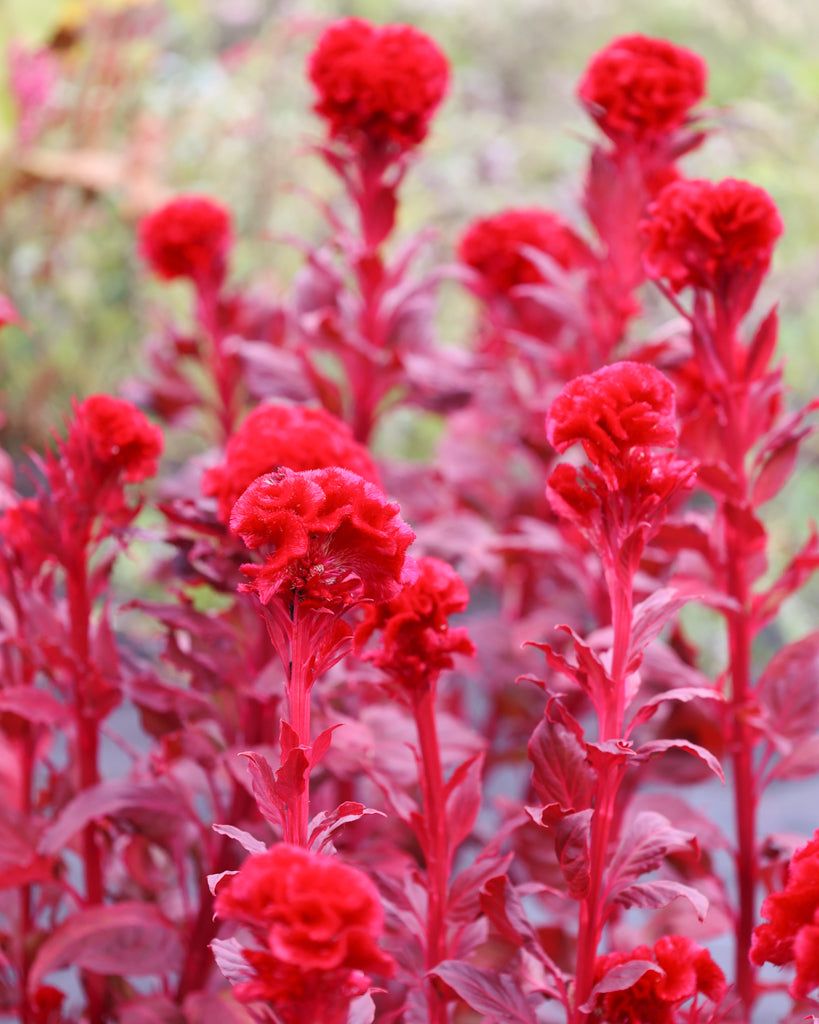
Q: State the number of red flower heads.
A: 13